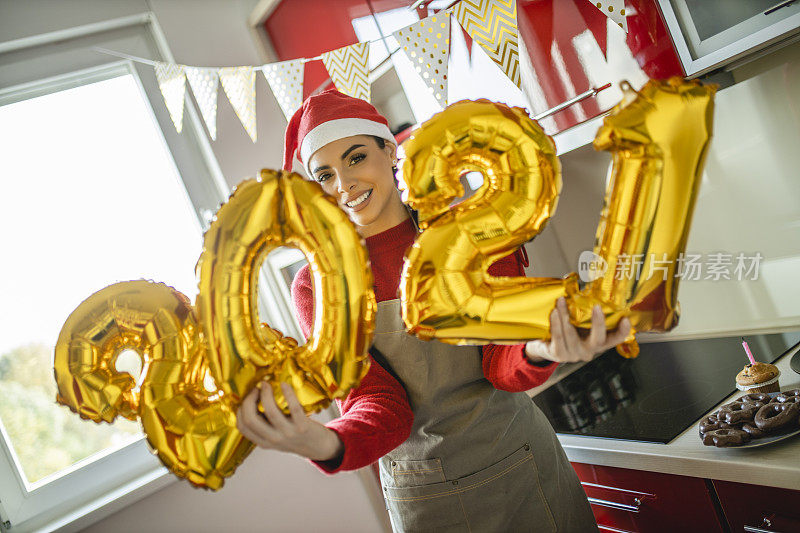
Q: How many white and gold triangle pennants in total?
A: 8